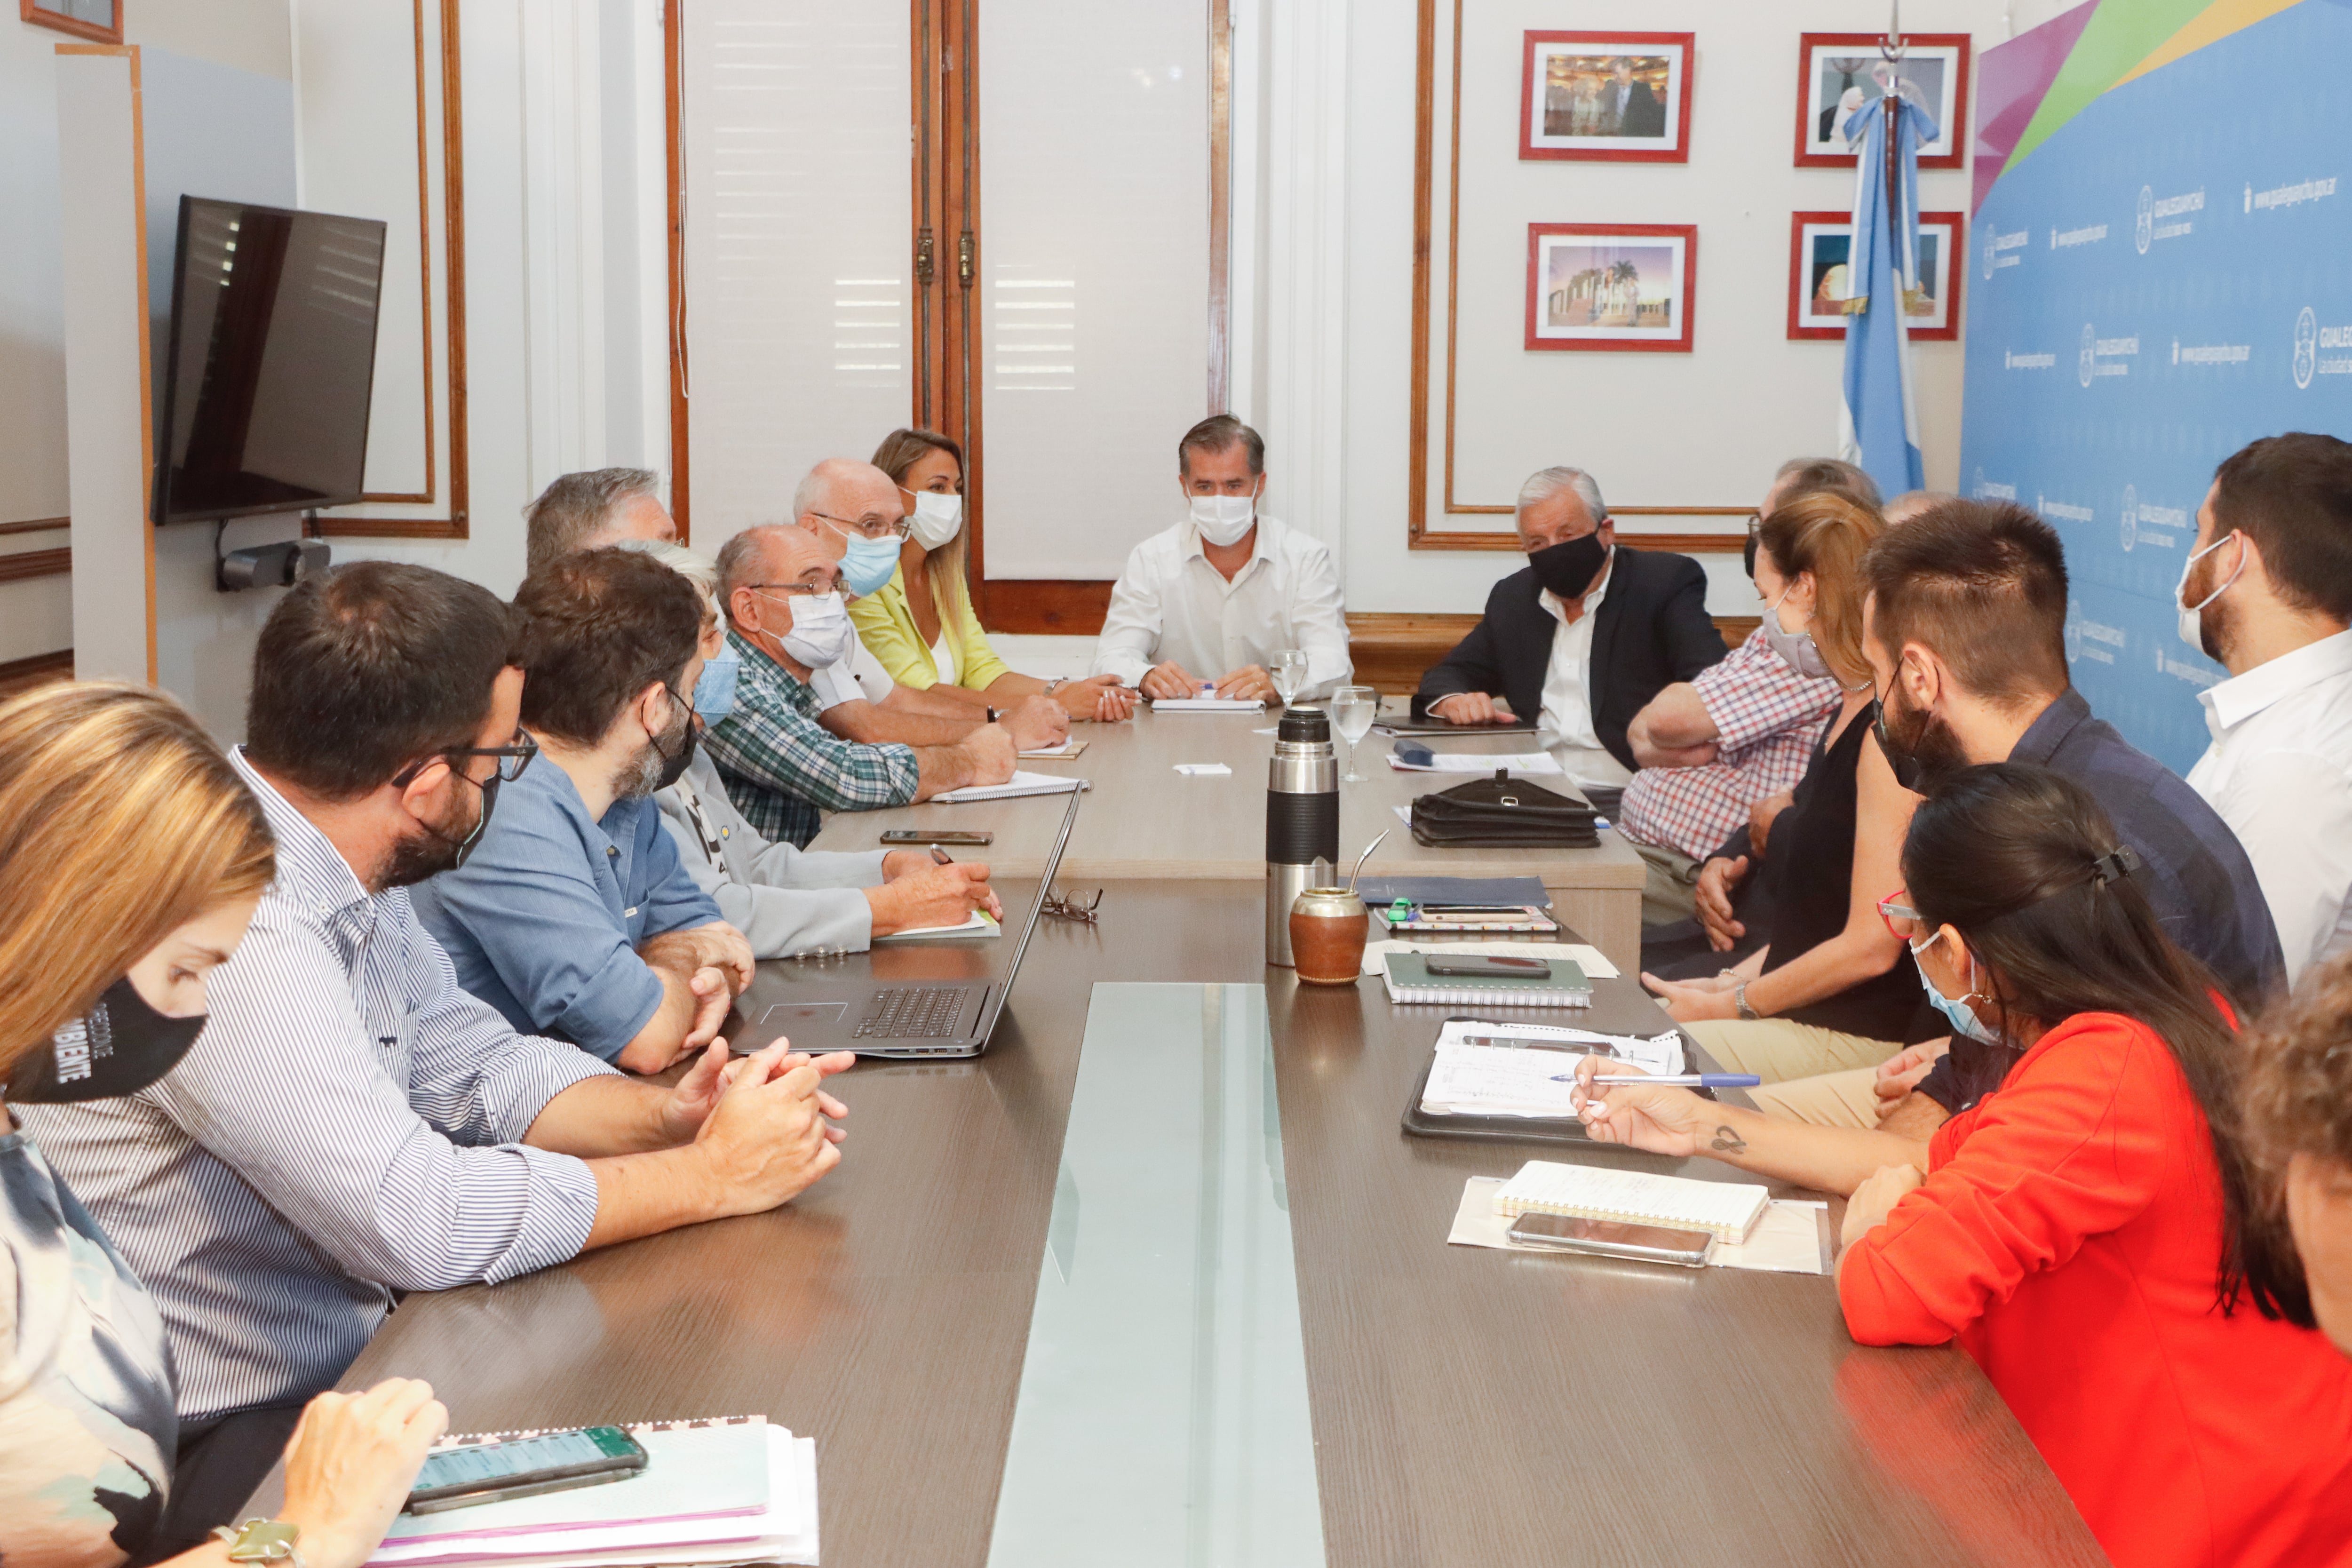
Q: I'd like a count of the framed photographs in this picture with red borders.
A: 4